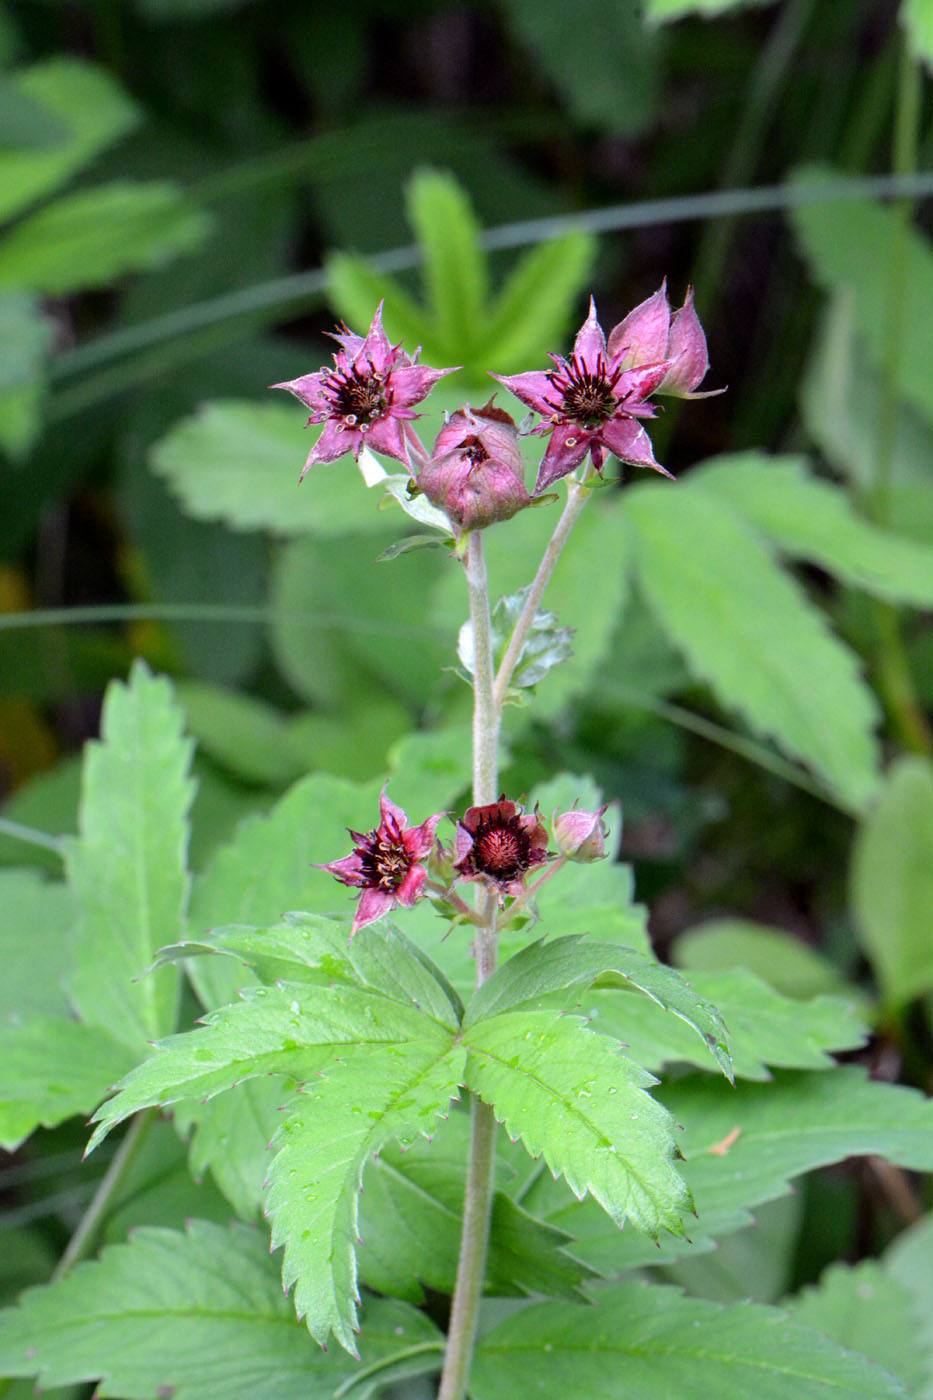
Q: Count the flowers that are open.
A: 4